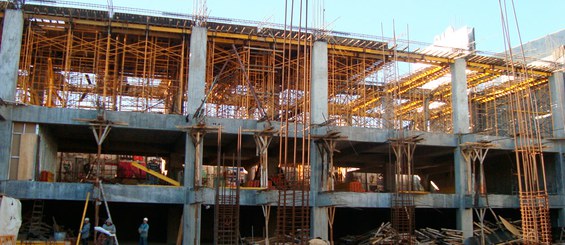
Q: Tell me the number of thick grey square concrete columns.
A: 5